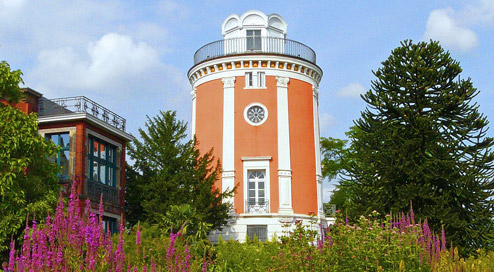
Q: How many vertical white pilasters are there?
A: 4